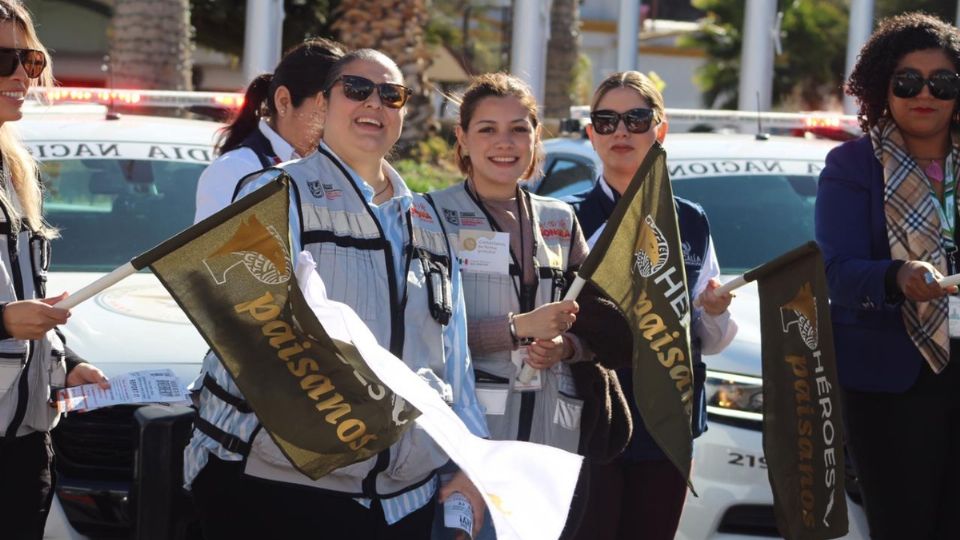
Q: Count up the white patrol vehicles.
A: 2